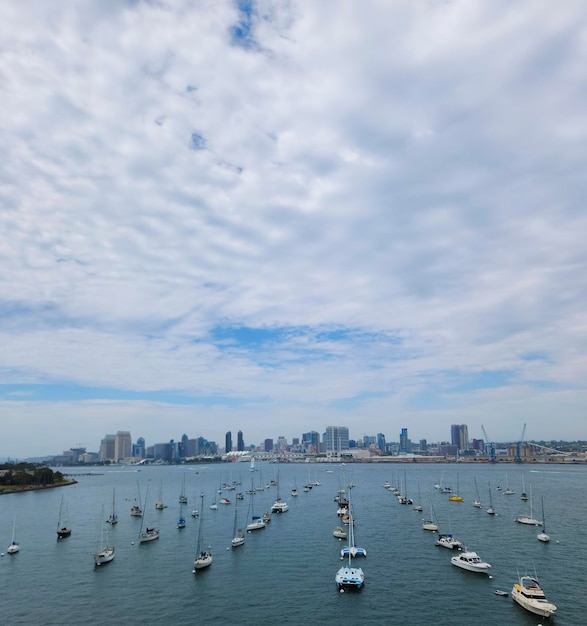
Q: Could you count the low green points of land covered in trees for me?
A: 1